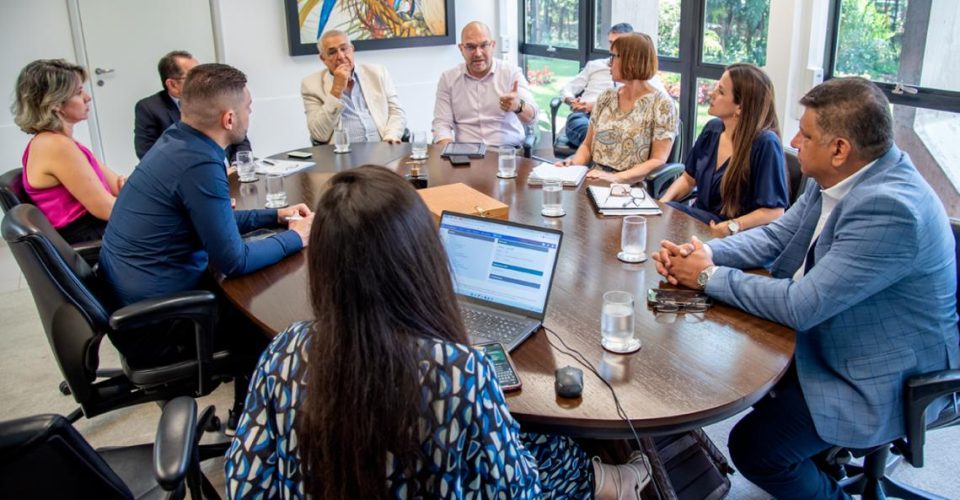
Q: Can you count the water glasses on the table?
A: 8